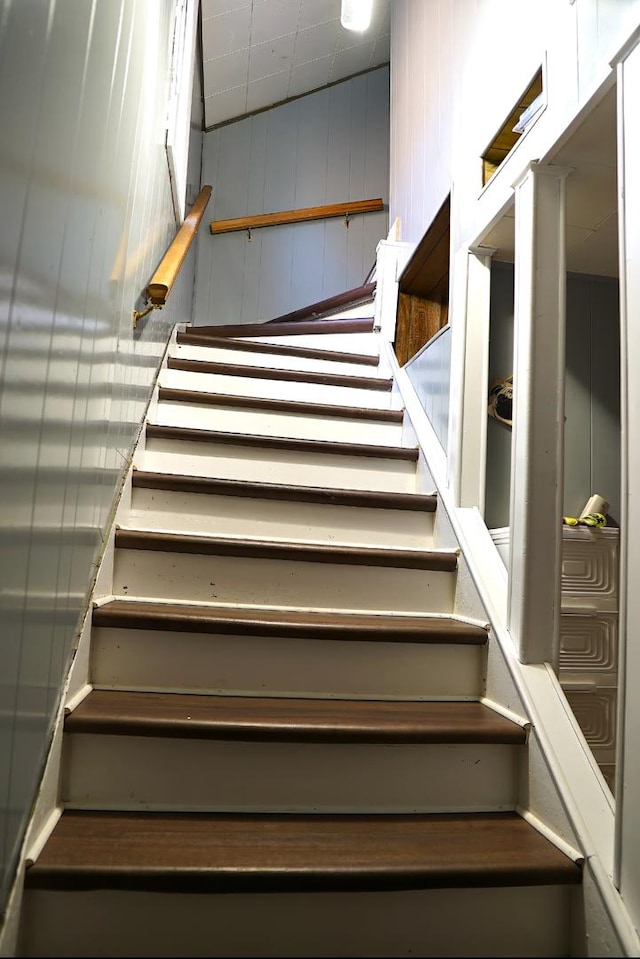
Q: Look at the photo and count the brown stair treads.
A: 11